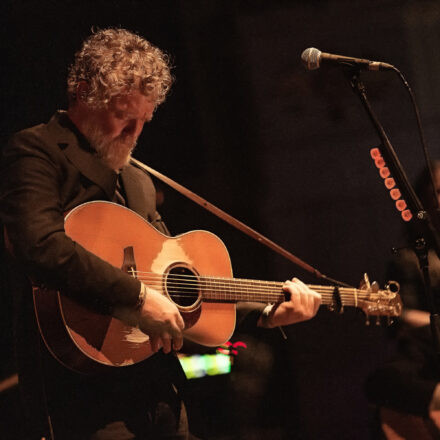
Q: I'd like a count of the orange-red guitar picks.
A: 7